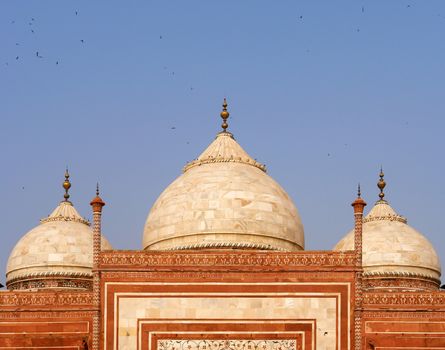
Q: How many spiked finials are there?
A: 5